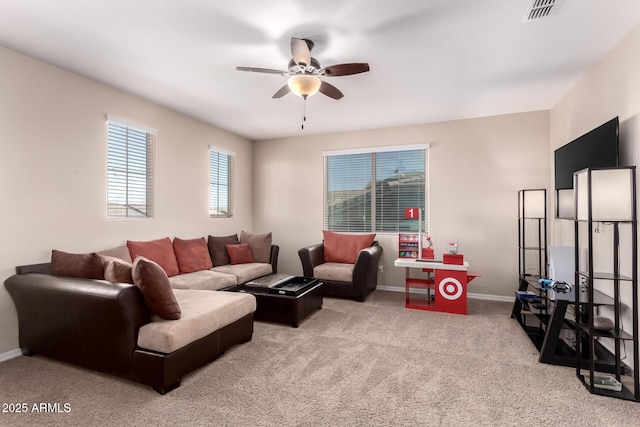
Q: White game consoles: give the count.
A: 1